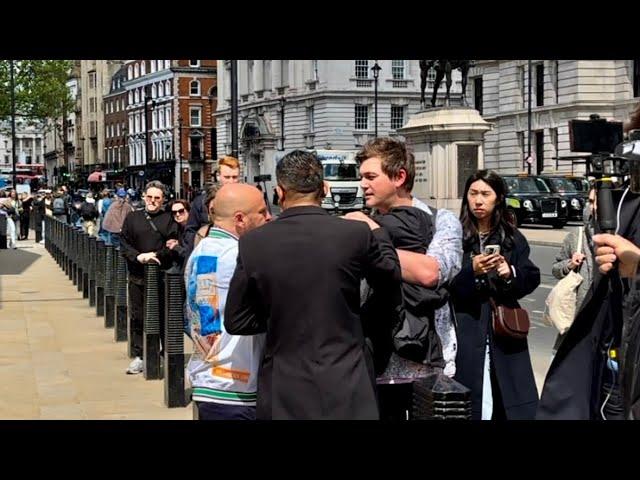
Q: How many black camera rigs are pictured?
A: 1